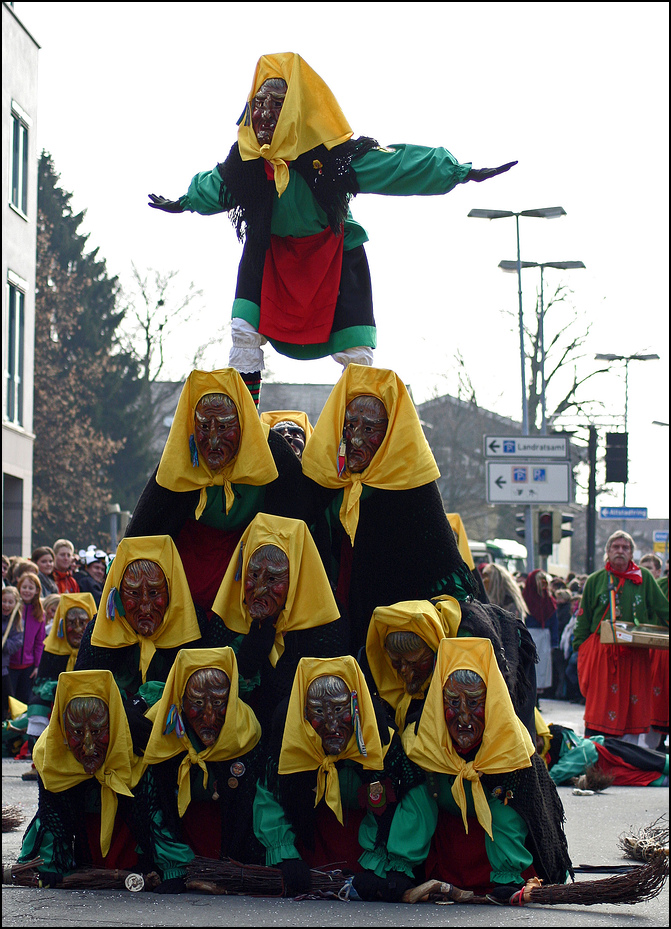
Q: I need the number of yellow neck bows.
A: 11